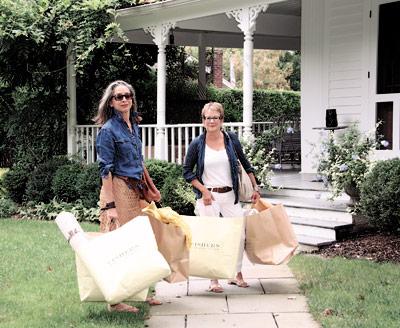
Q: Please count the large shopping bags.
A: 5